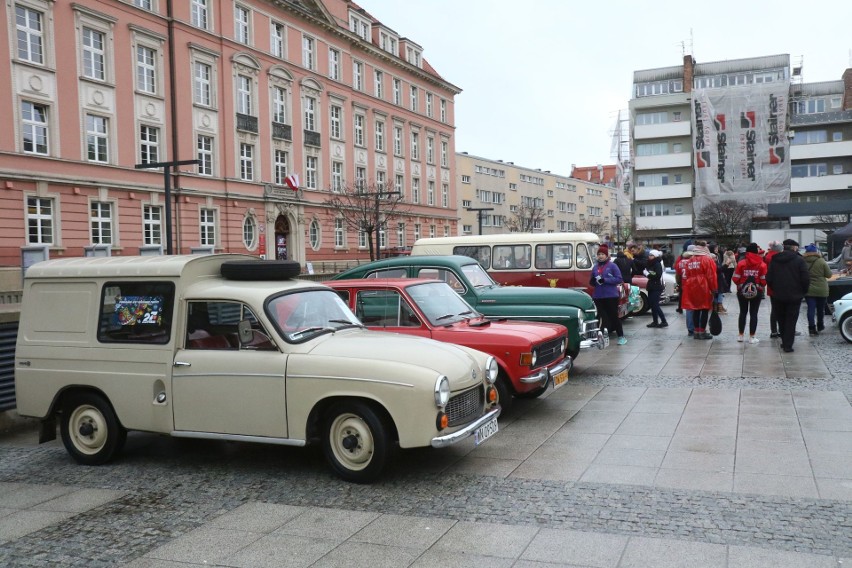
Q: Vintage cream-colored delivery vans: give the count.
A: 1